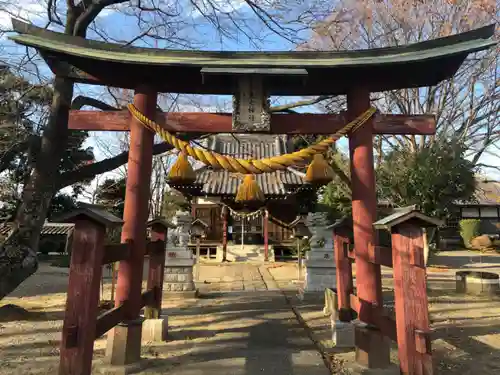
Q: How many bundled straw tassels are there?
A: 3